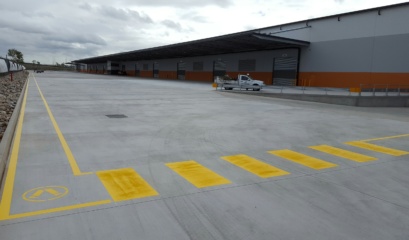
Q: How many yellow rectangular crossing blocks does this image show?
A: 6